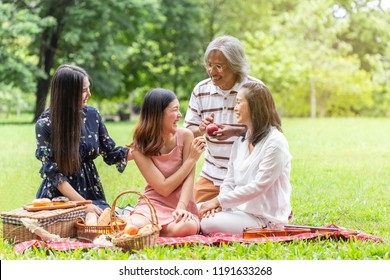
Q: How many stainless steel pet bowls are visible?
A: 0